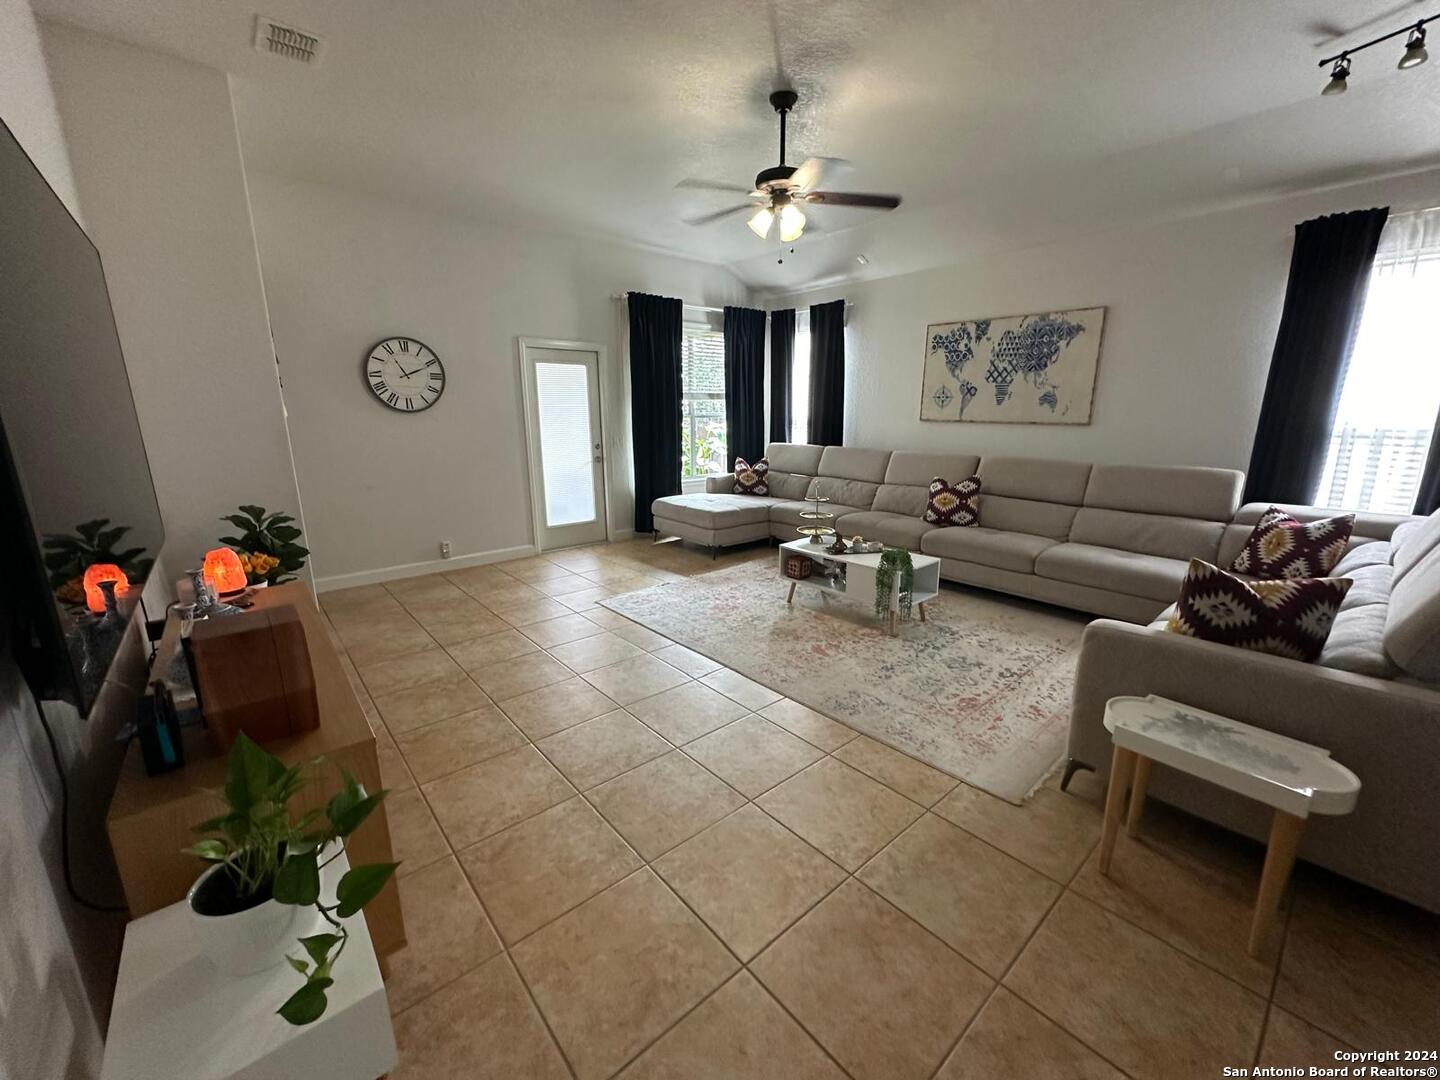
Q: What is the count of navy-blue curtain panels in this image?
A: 6